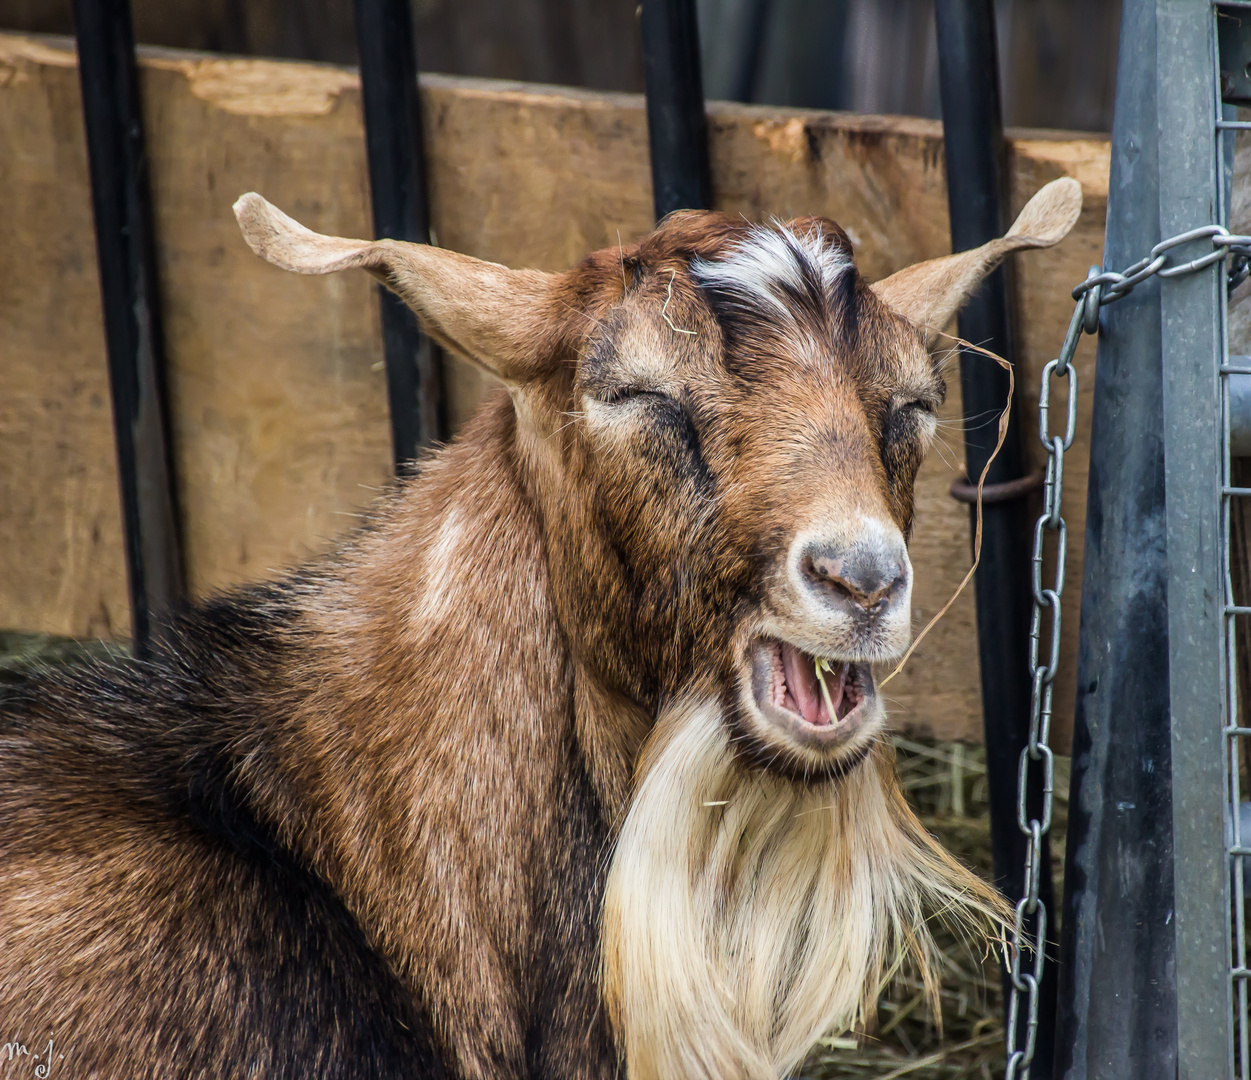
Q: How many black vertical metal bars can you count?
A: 4